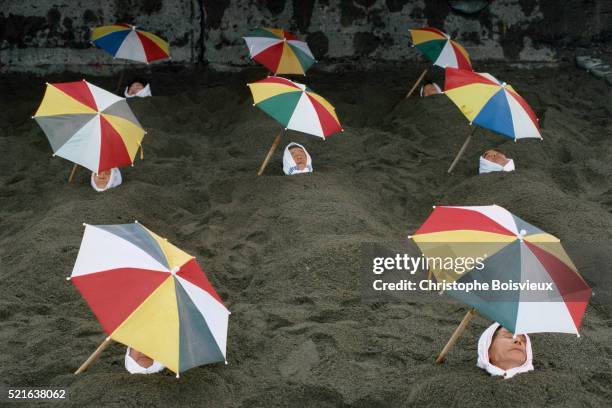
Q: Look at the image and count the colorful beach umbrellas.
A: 8